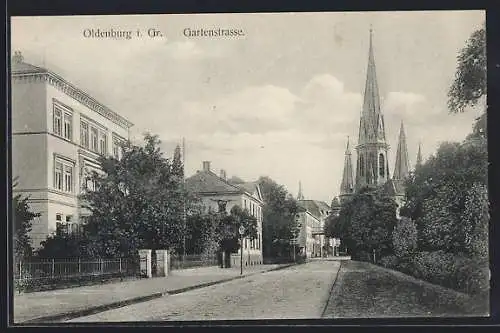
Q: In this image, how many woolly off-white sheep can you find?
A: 0